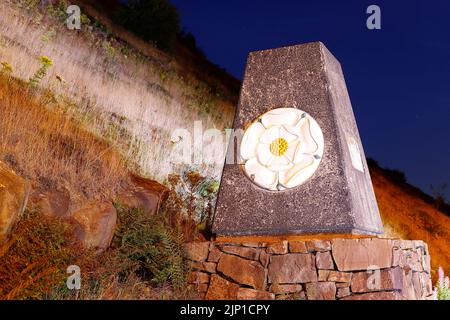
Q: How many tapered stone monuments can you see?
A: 1